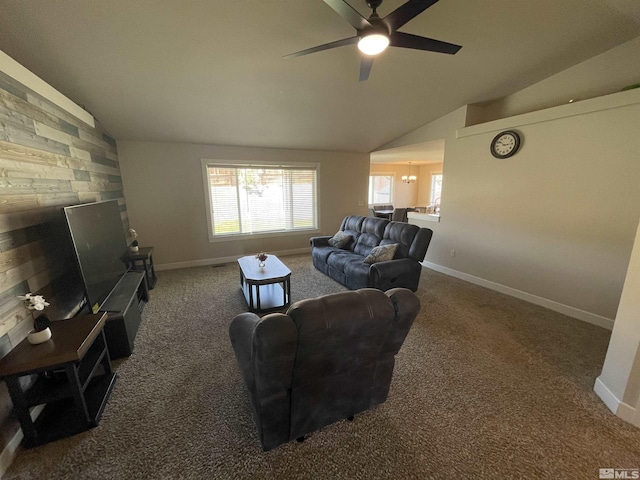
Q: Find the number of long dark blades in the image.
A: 5